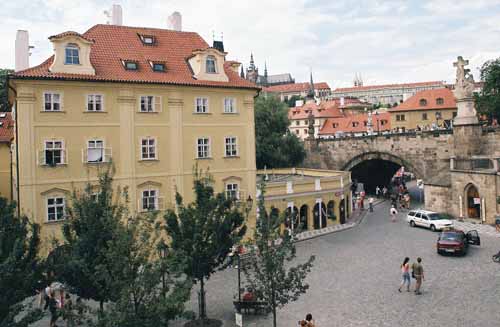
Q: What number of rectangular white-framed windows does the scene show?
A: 13